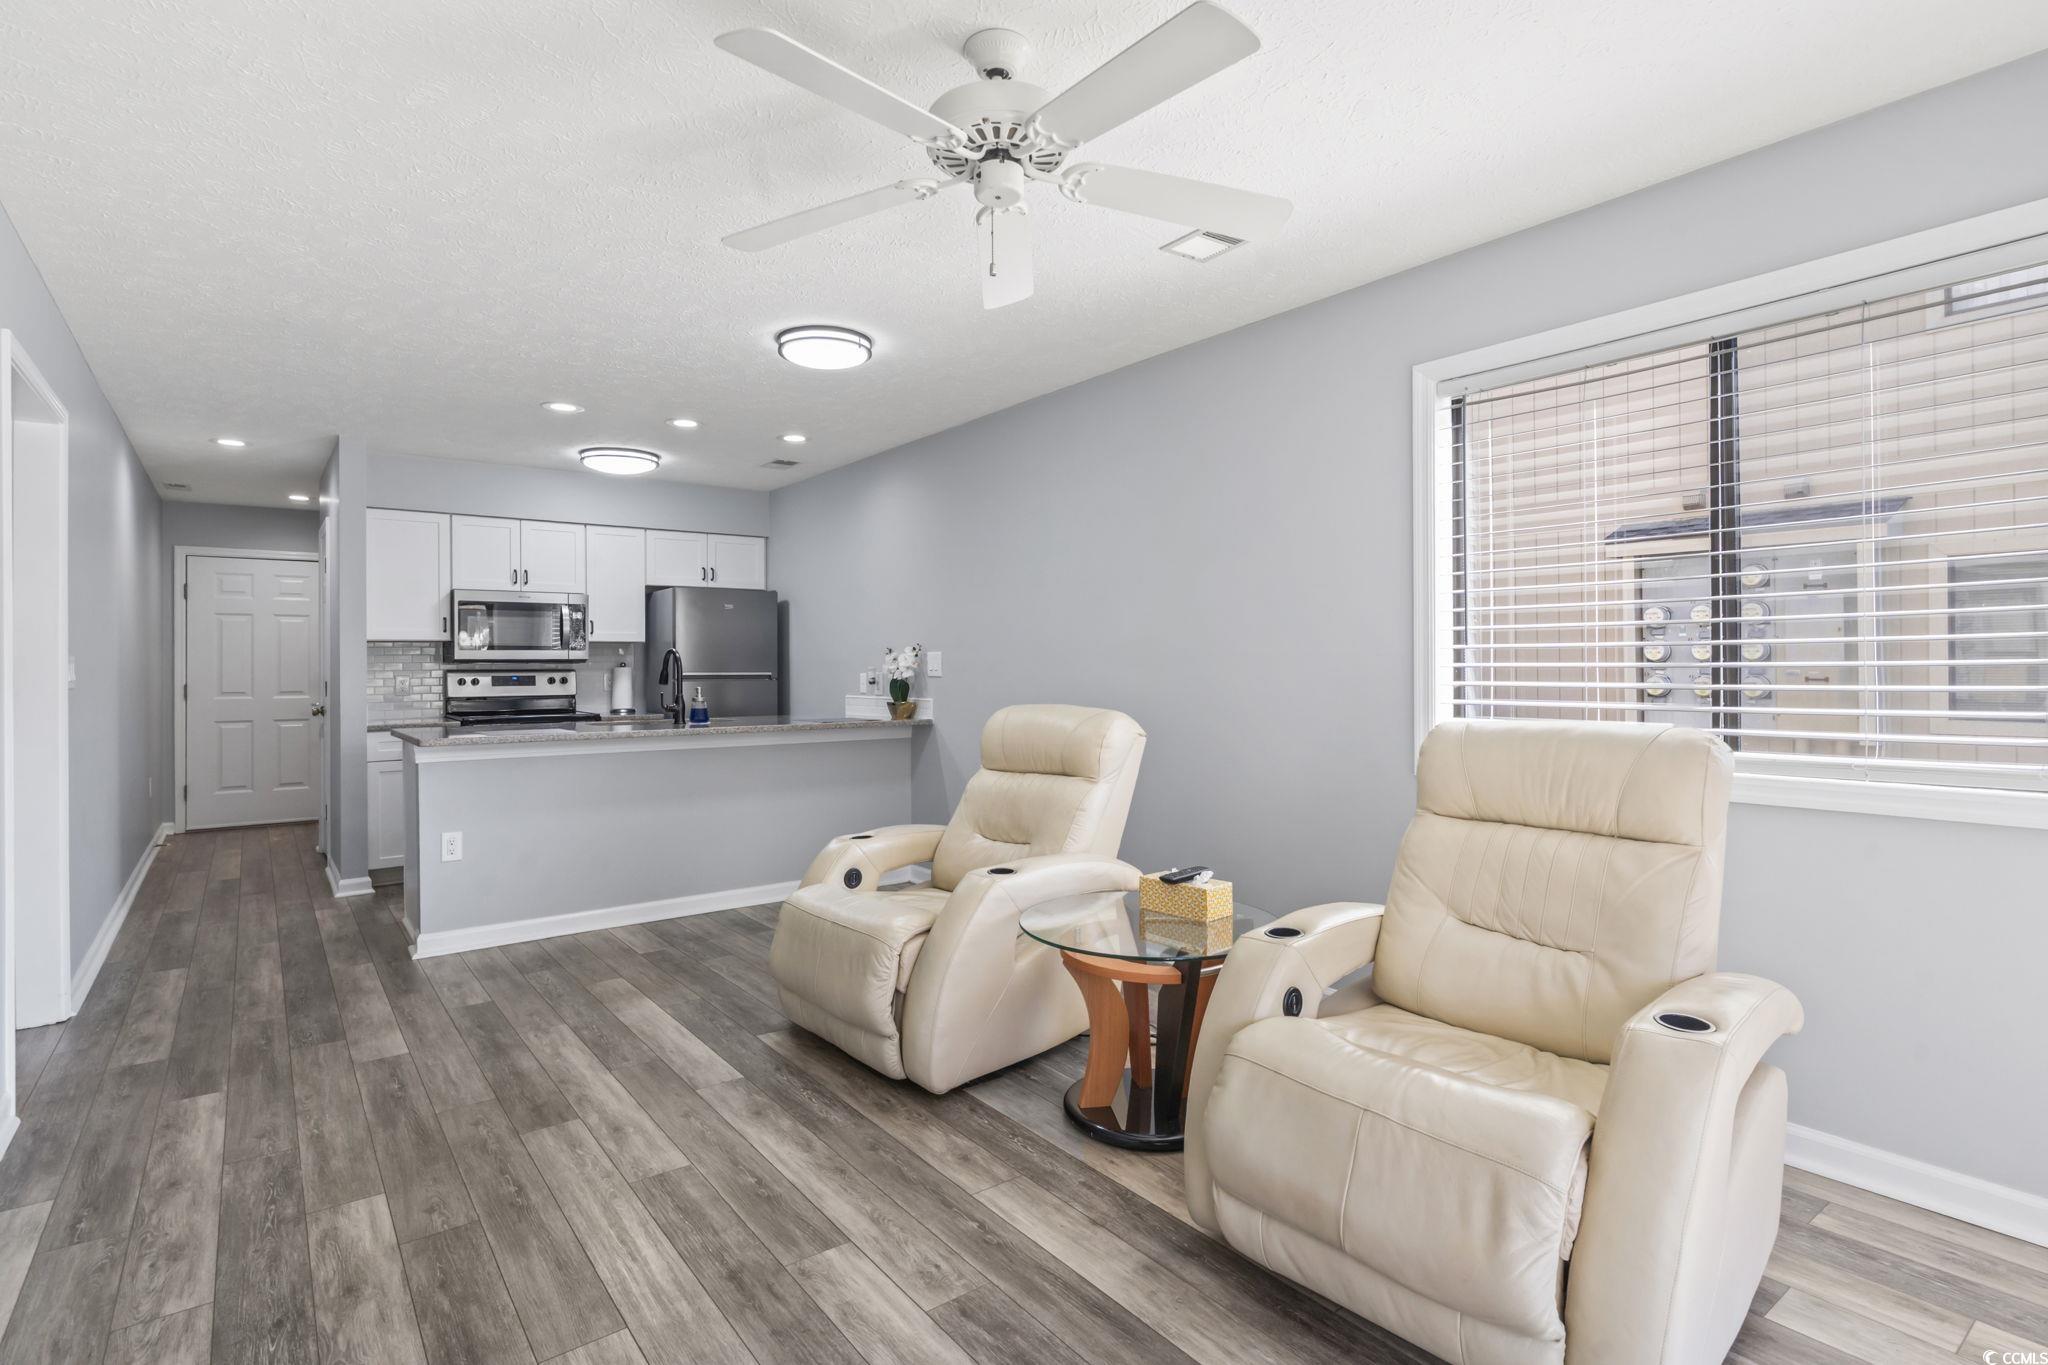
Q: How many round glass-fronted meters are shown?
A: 10